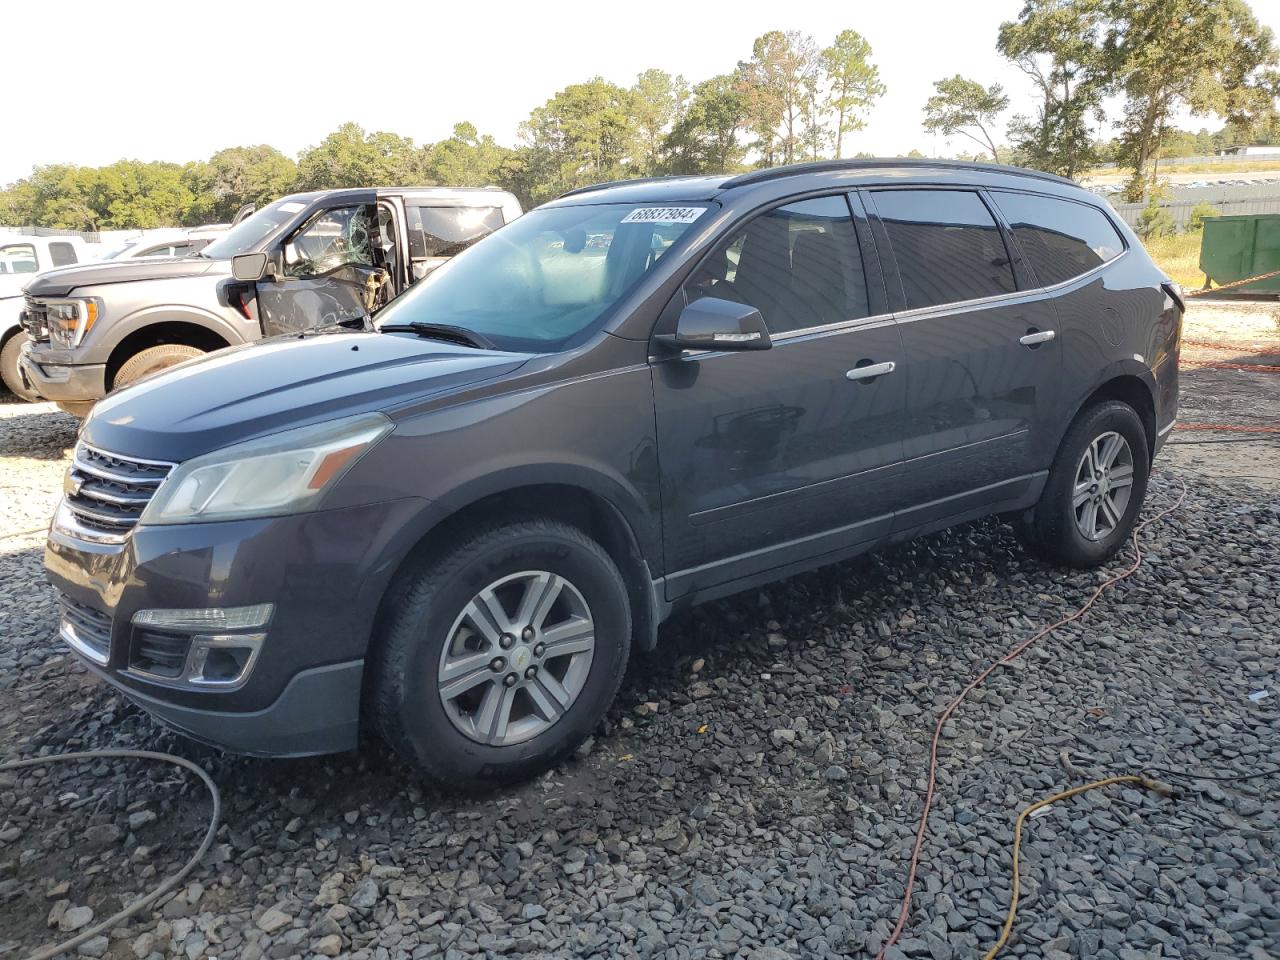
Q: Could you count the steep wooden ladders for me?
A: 0